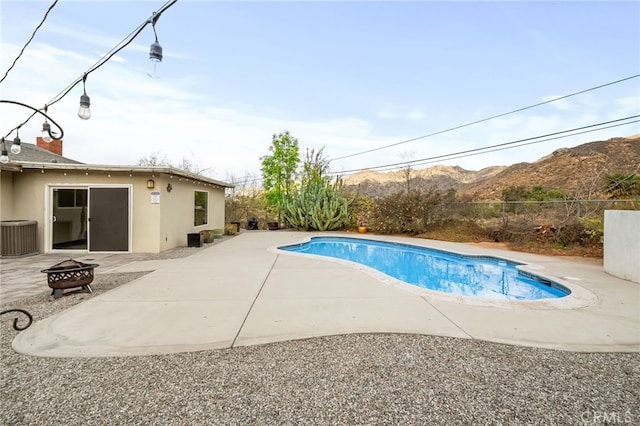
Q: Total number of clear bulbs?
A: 5